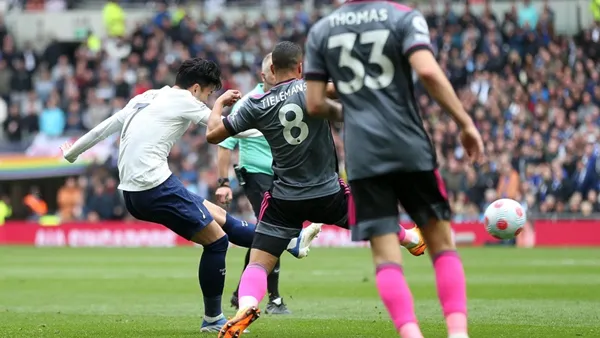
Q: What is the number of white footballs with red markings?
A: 1